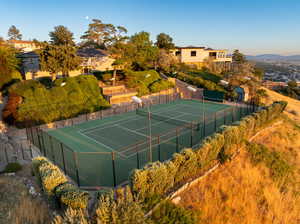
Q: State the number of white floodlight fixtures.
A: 8